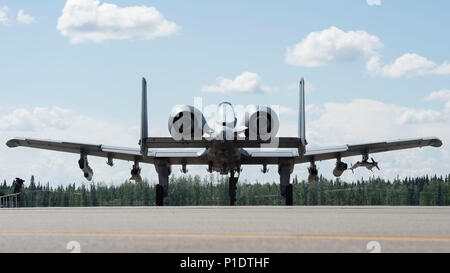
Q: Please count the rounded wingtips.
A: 2